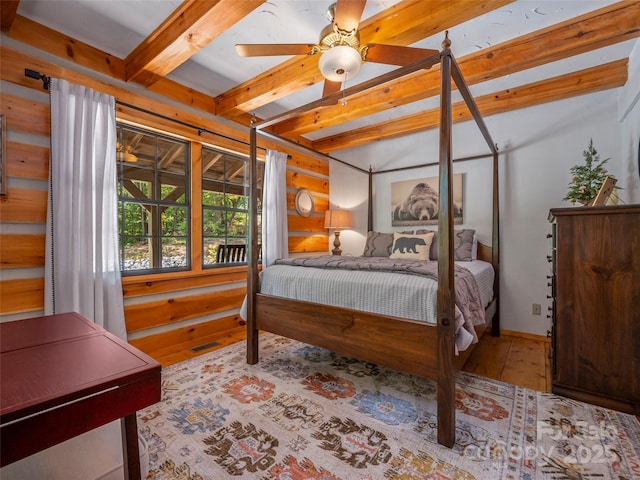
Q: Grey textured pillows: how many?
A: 2